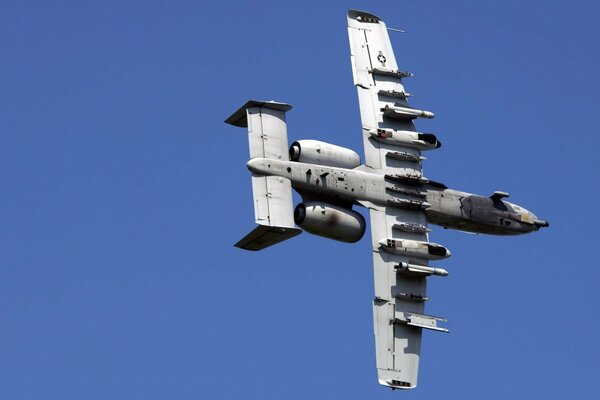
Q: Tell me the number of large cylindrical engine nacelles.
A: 2